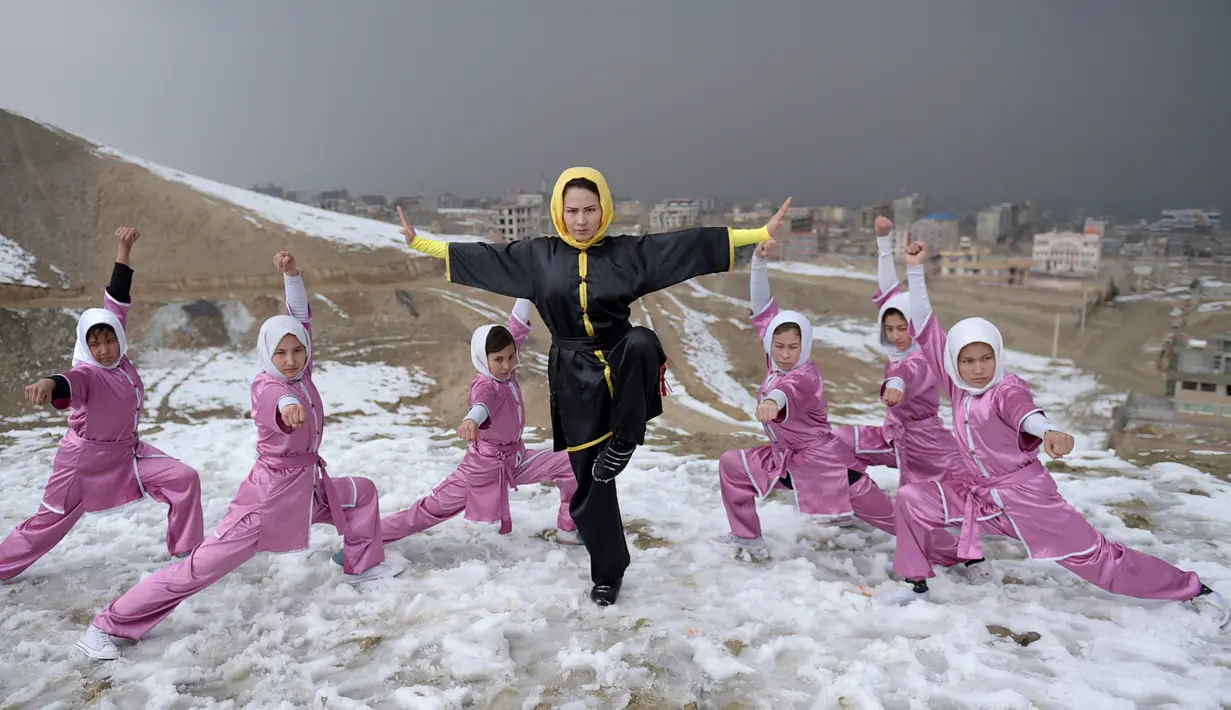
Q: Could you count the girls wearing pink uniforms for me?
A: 6